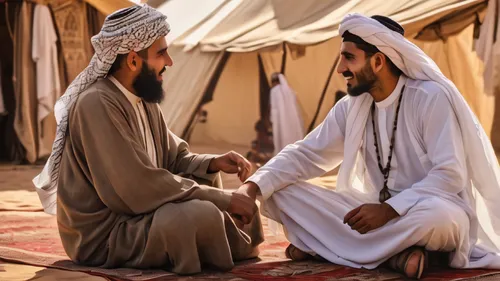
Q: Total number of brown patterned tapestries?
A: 1